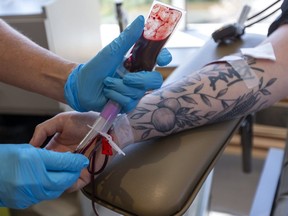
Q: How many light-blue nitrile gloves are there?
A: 2